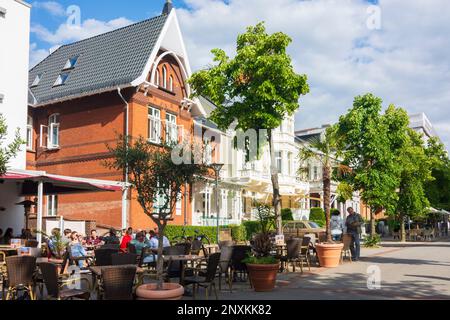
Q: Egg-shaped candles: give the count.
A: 0